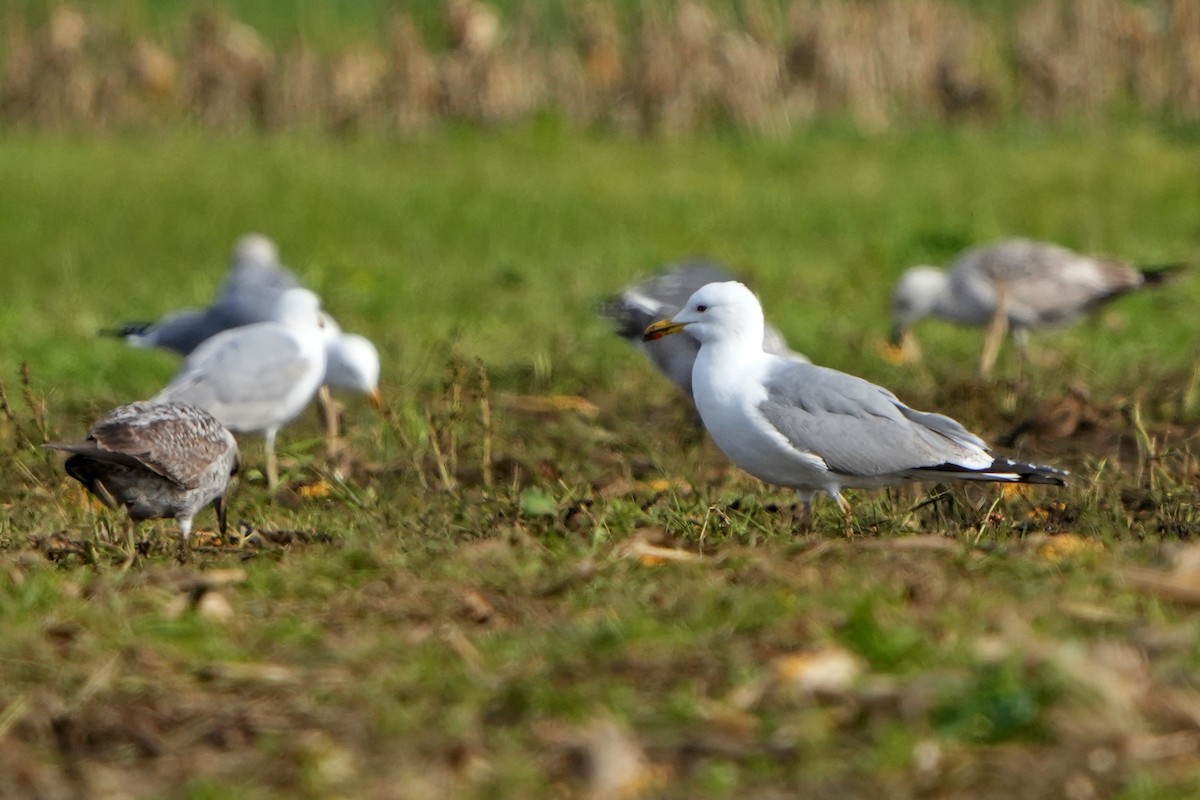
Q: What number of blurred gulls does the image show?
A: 5